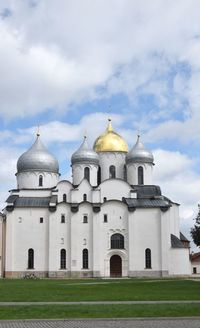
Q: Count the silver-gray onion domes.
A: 3